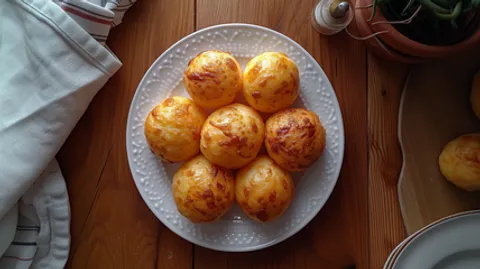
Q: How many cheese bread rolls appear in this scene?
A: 9